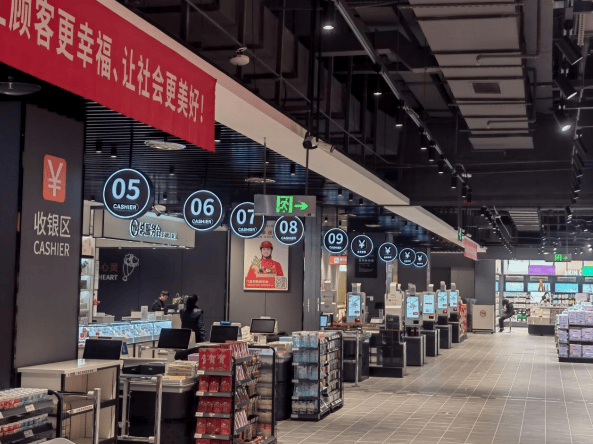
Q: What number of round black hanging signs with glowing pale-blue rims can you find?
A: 9